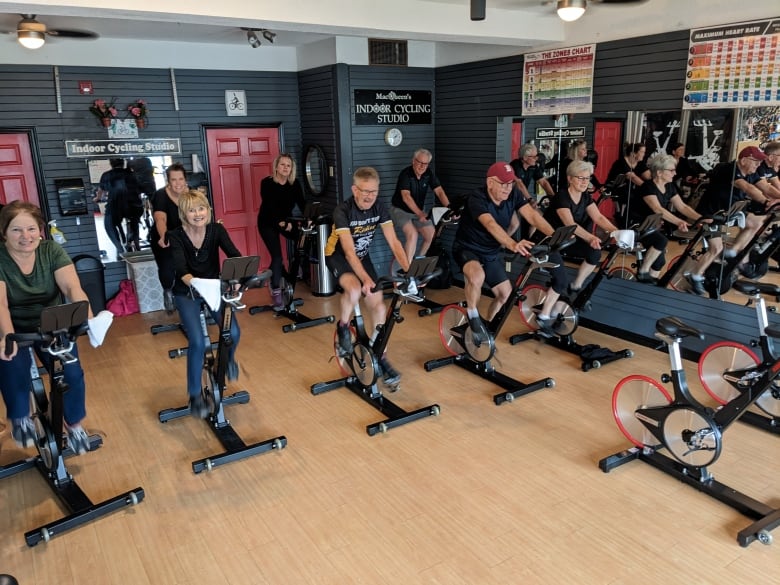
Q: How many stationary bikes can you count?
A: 10